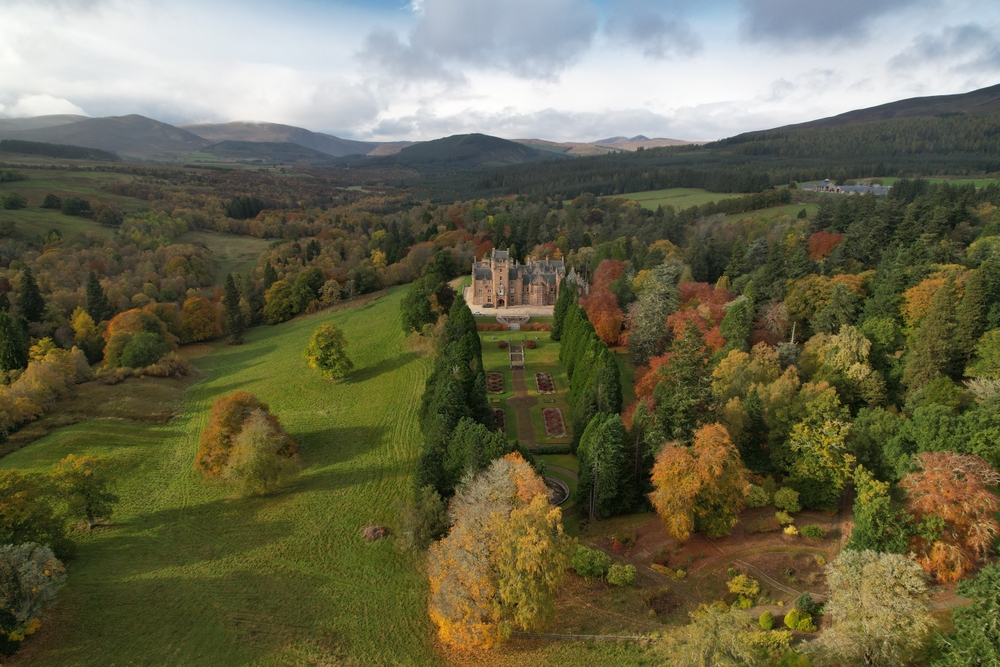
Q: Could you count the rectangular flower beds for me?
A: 4